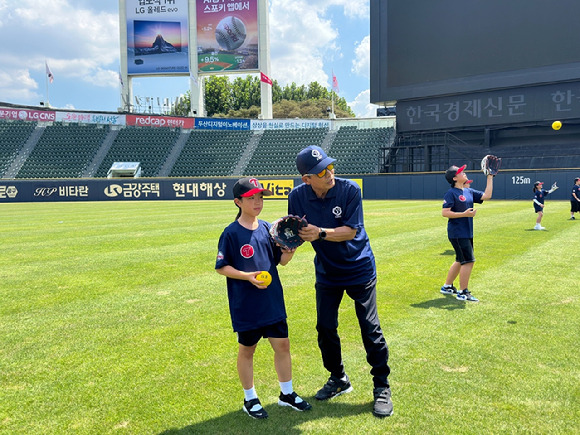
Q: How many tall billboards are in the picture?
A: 2